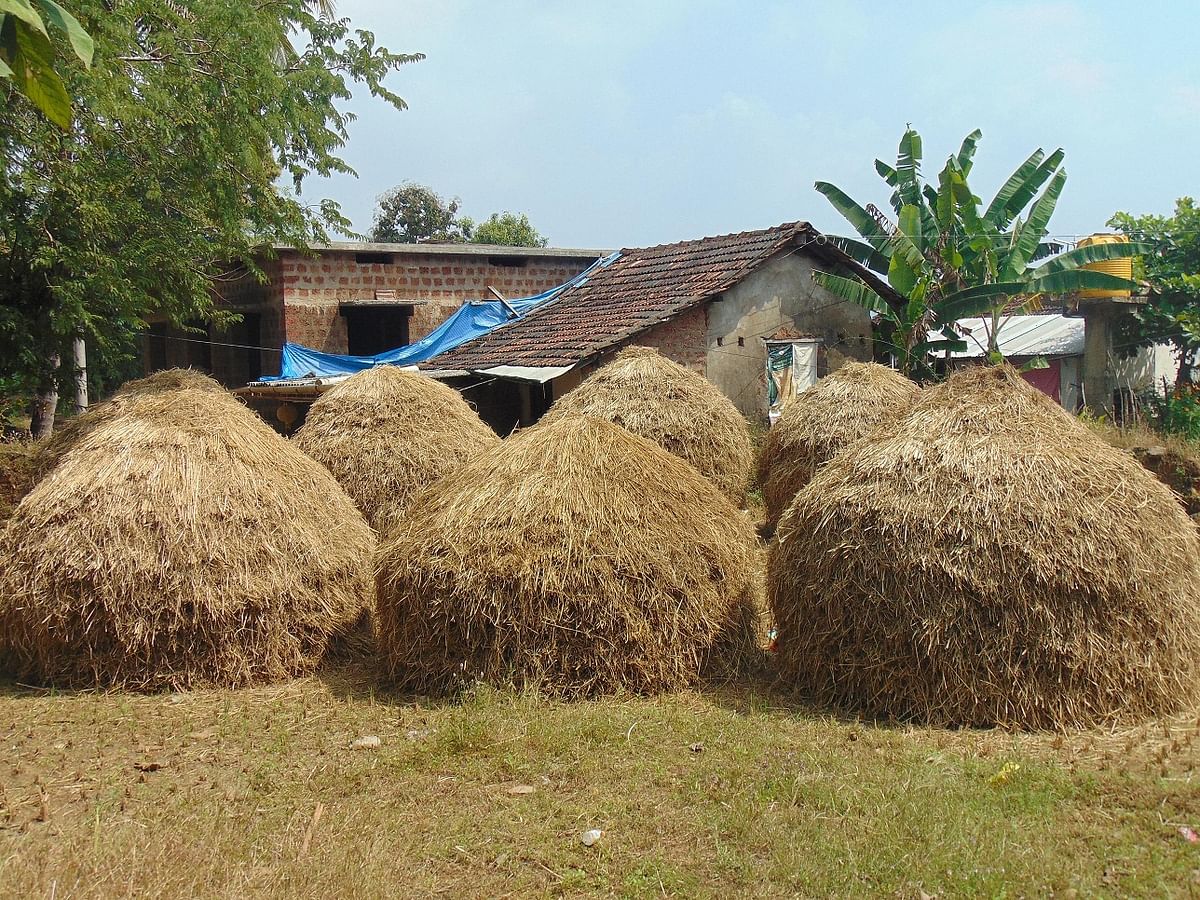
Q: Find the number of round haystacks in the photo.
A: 7